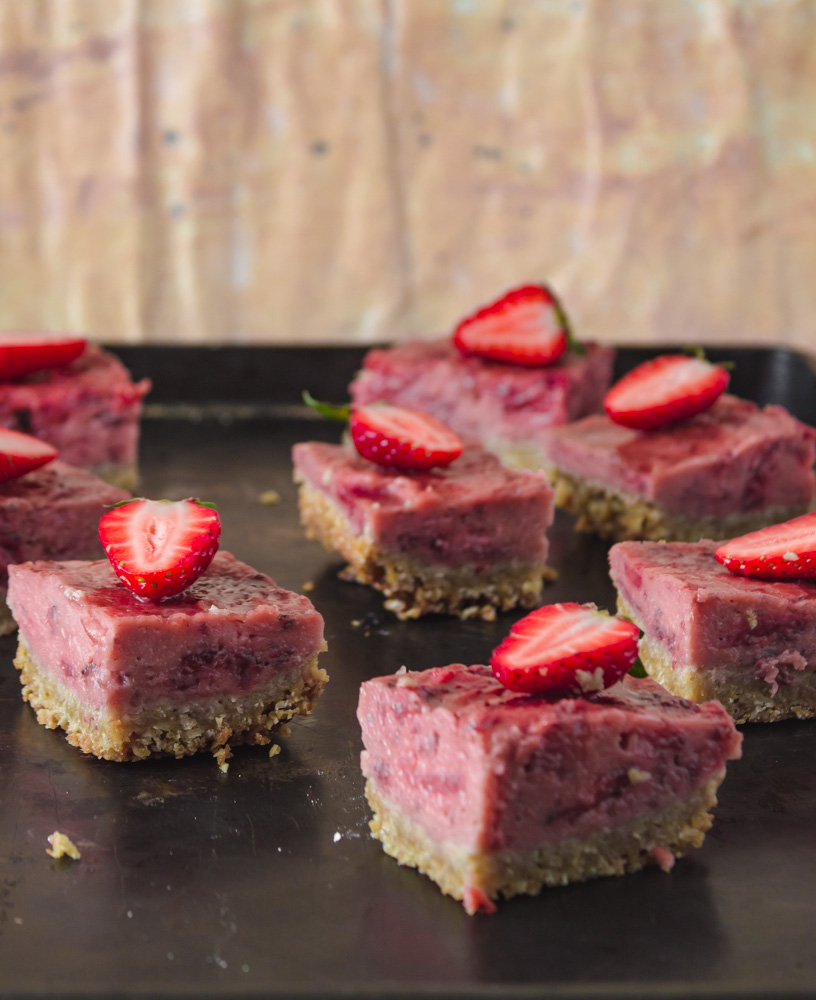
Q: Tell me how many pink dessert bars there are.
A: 8